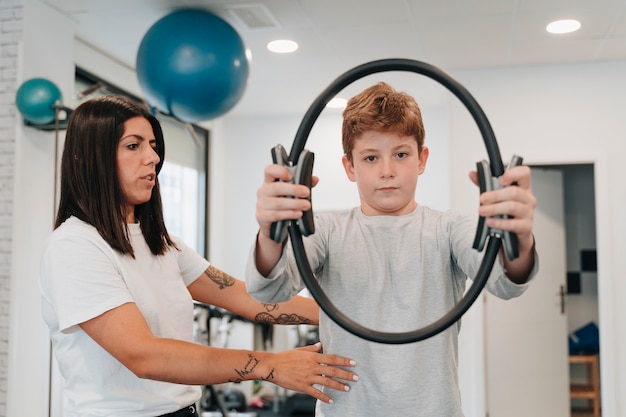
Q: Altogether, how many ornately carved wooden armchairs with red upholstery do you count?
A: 0